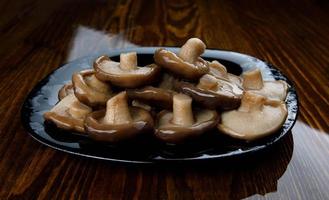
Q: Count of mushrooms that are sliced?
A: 0